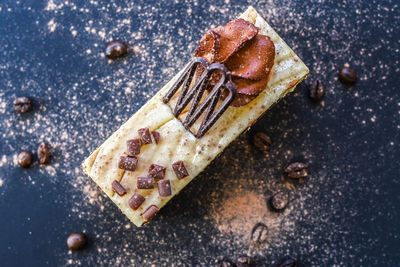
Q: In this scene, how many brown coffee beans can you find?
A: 14